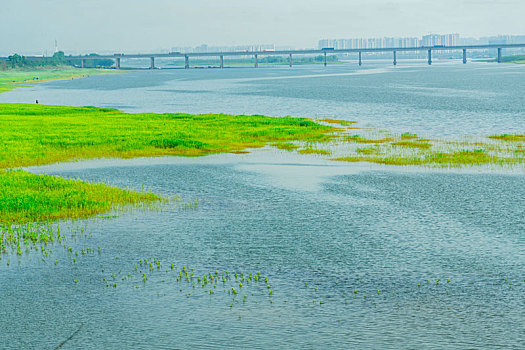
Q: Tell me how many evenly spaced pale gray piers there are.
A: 13